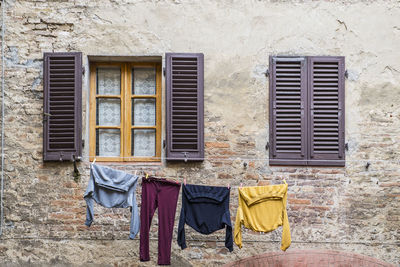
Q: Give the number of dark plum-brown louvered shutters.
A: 4